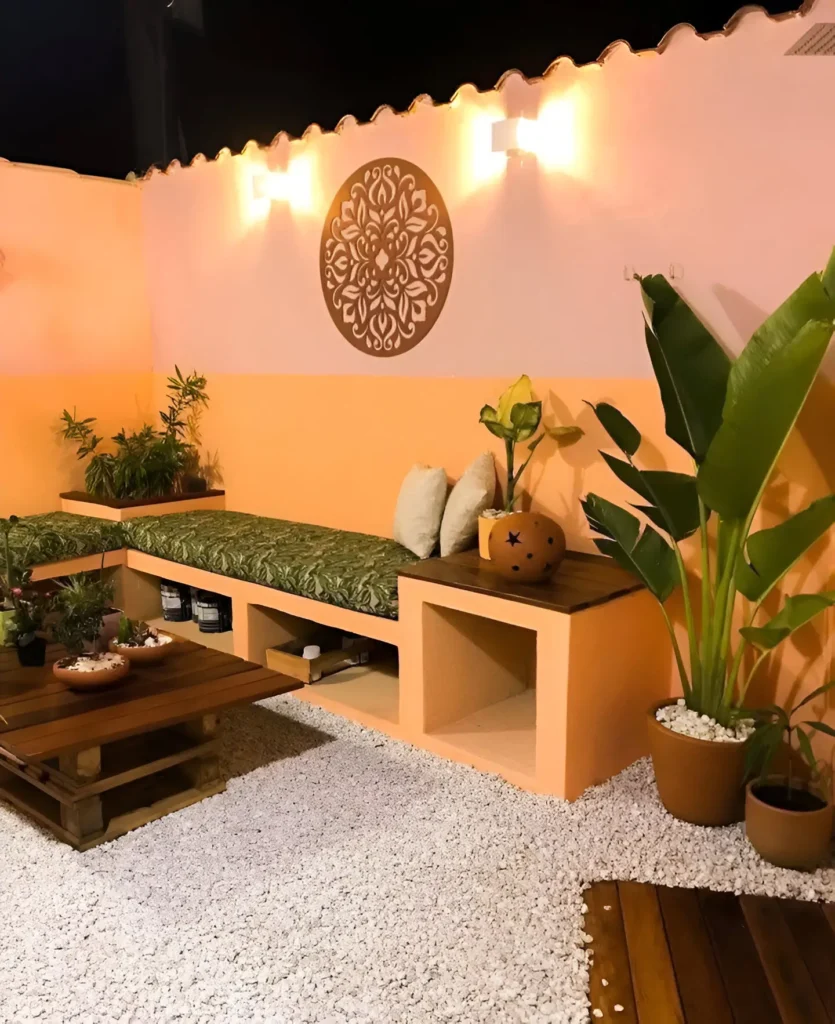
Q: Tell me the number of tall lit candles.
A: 0